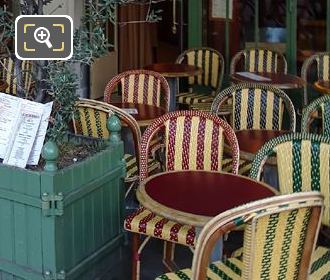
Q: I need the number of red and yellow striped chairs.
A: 2